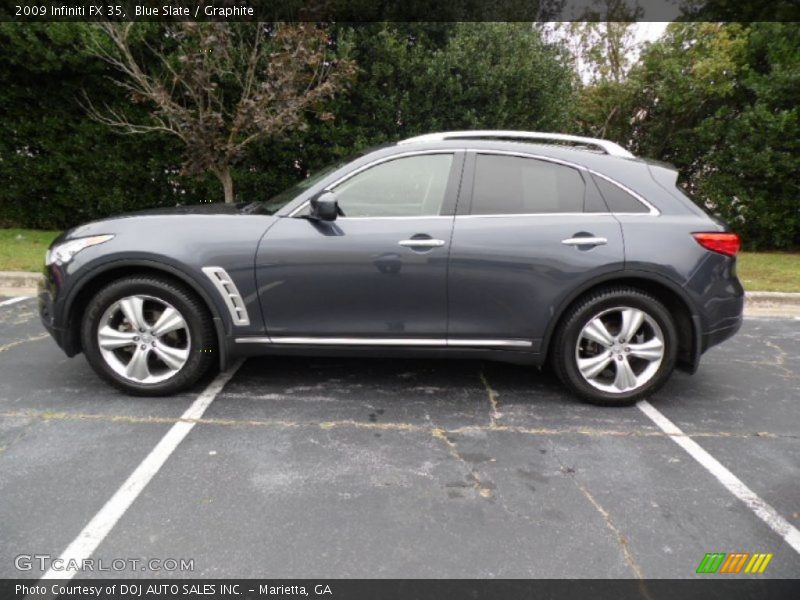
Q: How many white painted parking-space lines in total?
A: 3